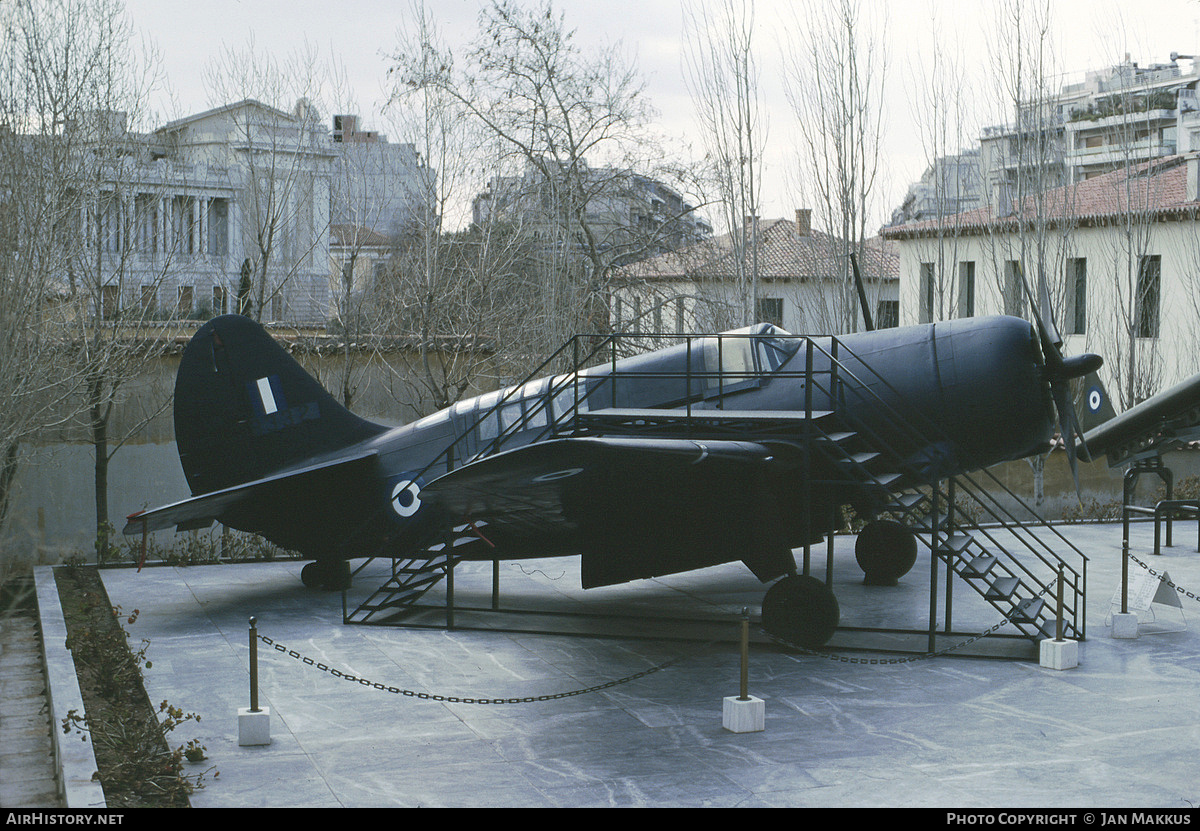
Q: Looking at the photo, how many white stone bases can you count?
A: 4